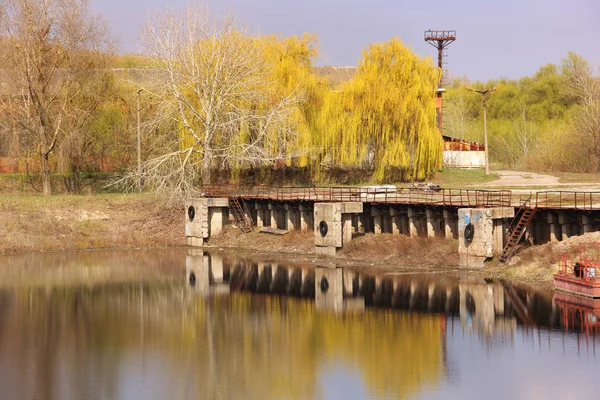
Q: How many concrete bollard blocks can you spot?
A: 3